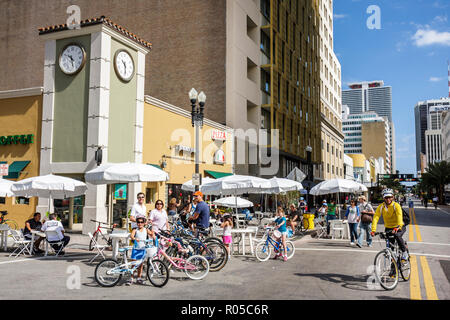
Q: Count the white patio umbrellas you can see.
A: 8